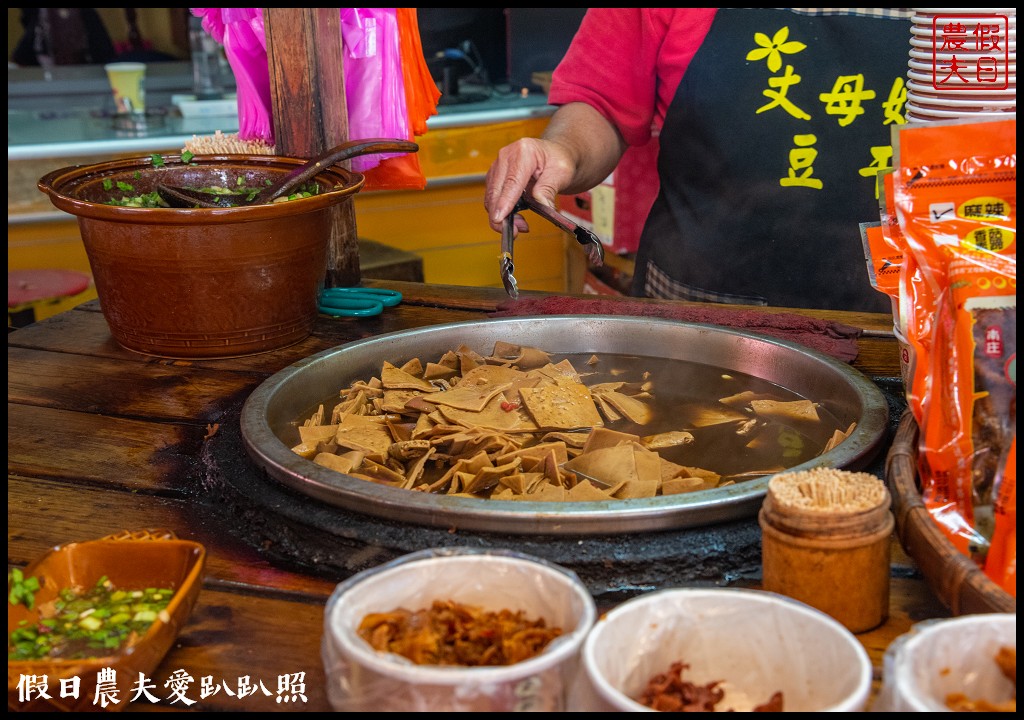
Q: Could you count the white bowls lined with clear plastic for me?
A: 3